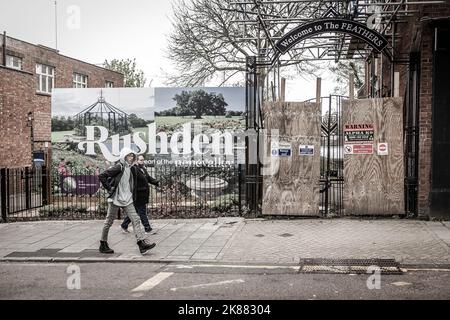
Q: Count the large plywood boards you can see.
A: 2